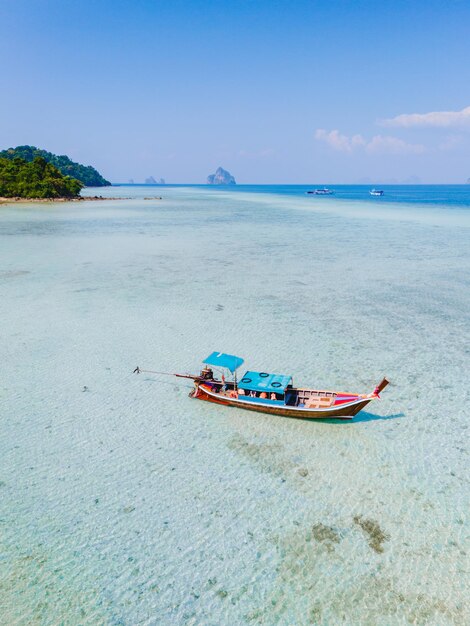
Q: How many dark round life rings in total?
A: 3